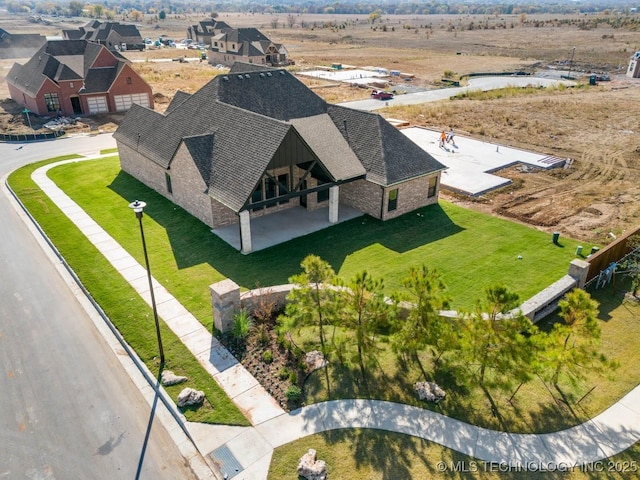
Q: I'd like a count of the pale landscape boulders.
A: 5